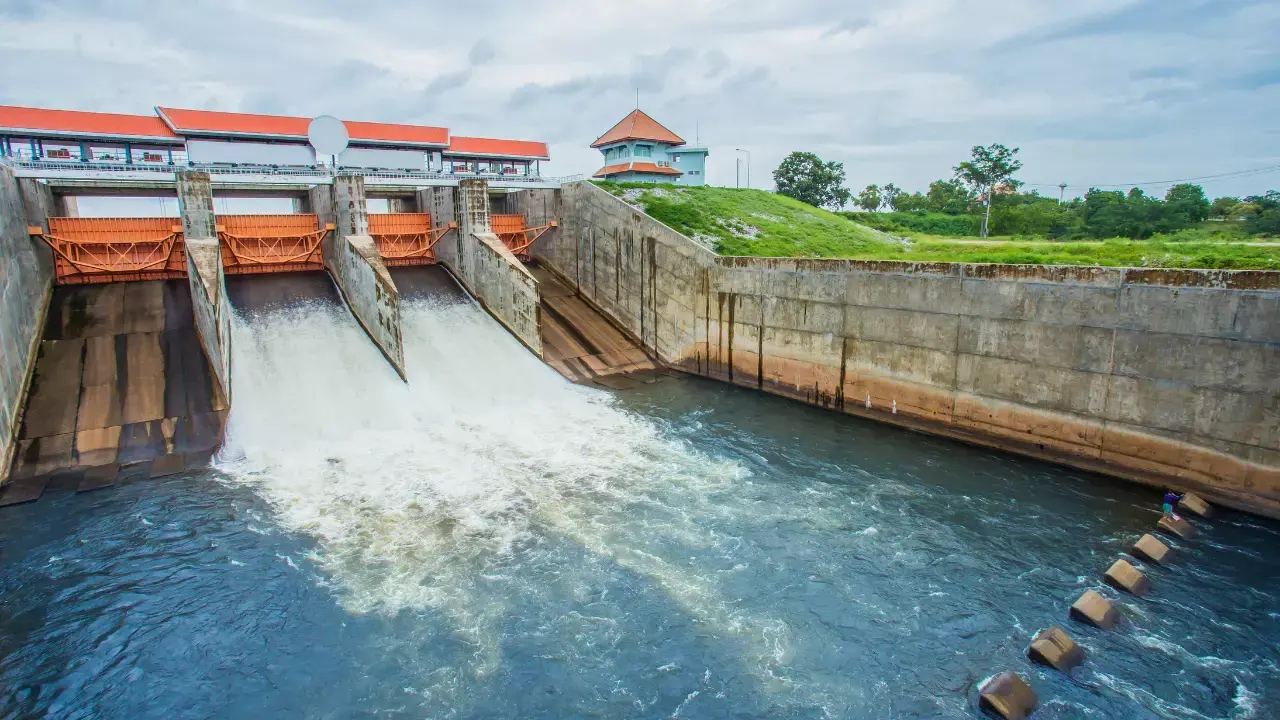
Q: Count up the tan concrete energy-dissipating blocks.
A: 7